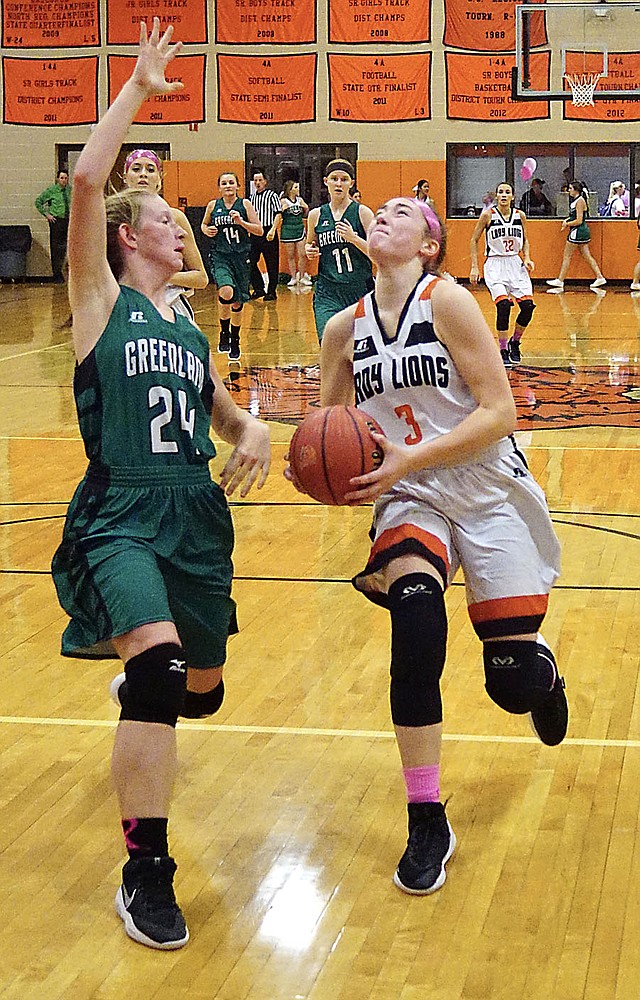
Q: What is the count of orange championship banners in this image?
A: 11